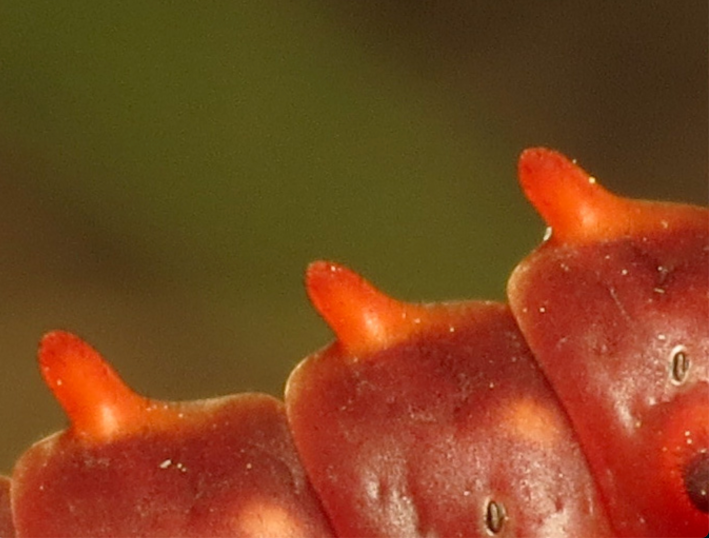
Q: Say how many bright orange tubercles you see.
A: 3